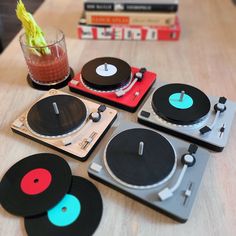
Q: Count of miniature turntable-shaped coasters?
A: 4